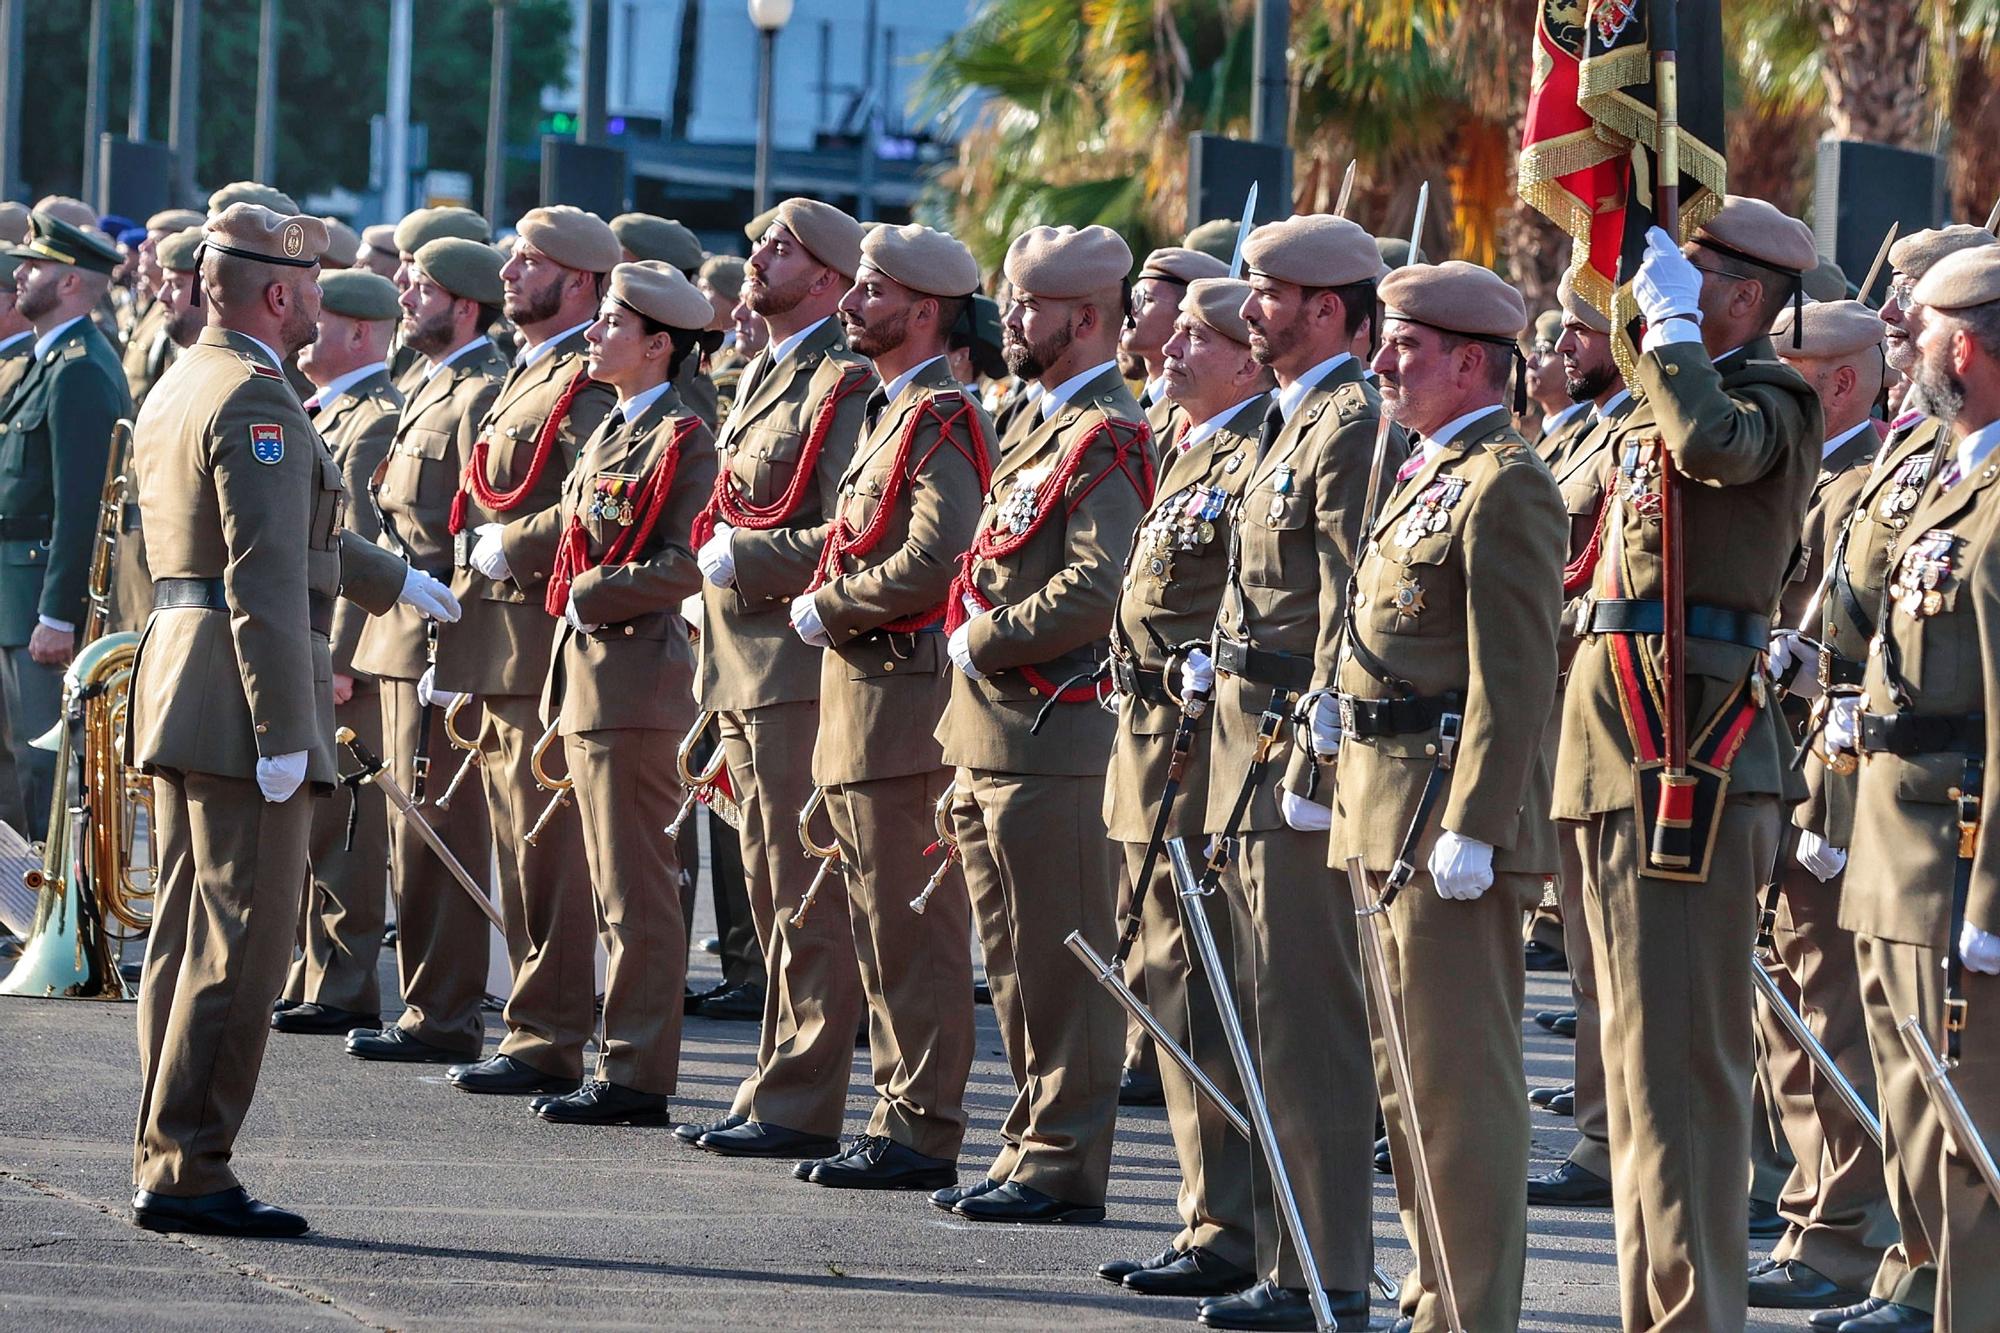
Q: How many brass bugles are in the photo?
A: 5